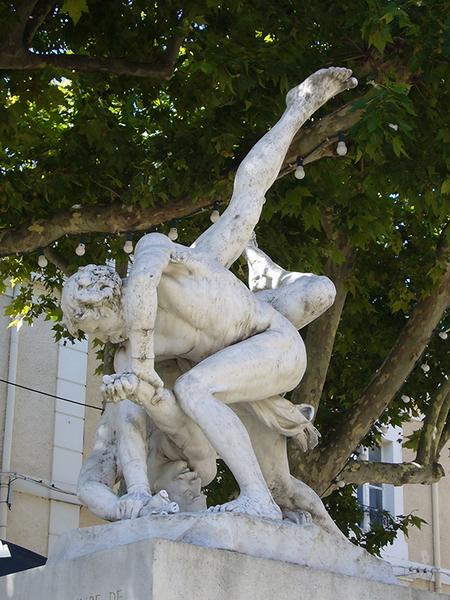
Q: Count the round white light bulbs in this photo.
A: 11